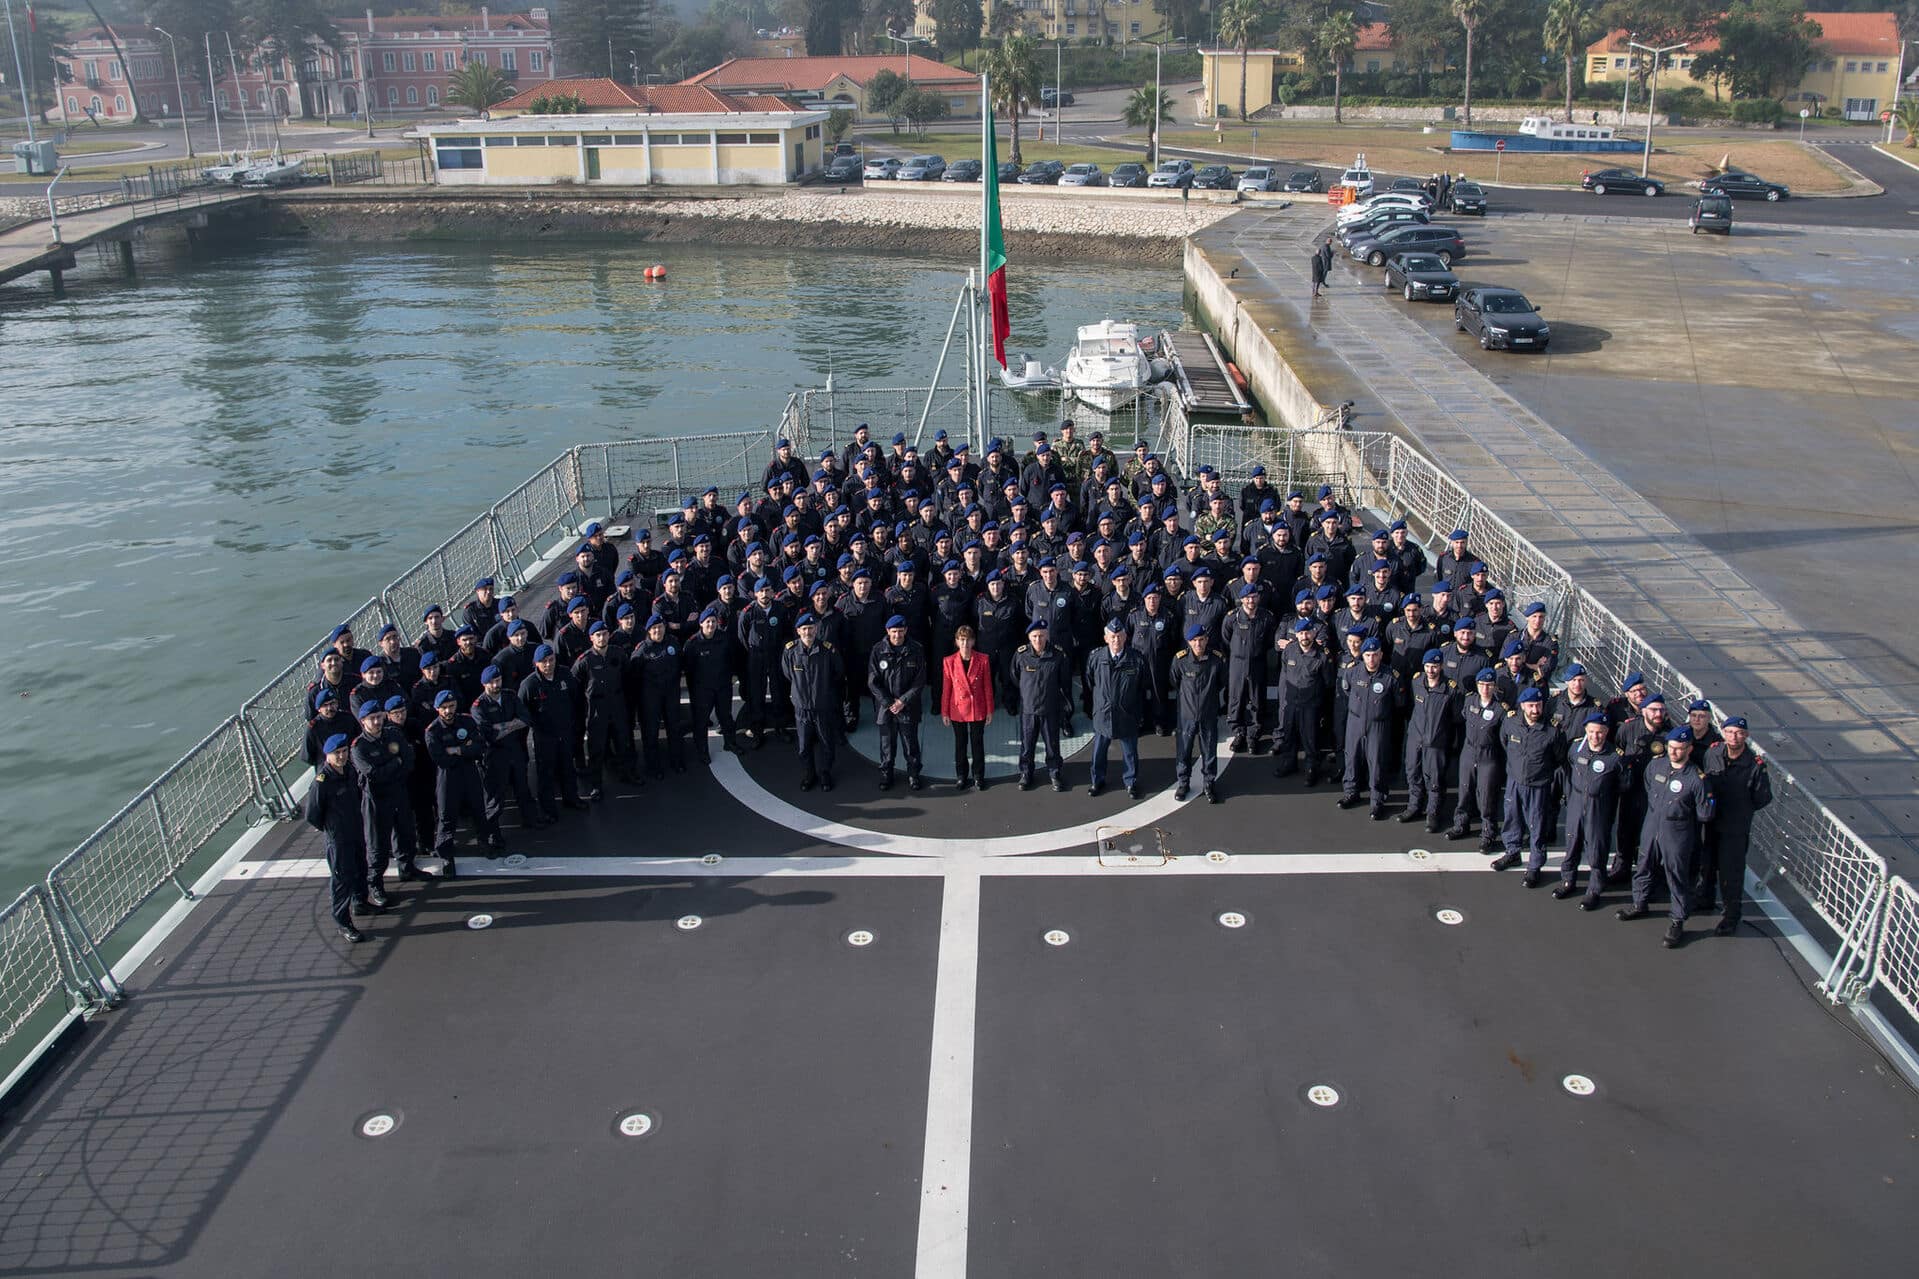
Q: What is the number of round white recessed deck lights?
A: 14